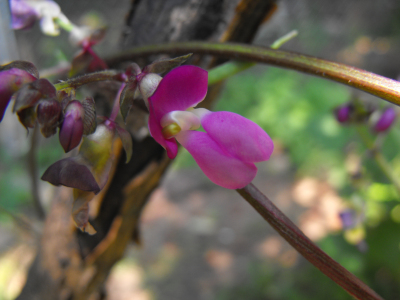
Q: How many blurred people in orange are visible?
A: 0